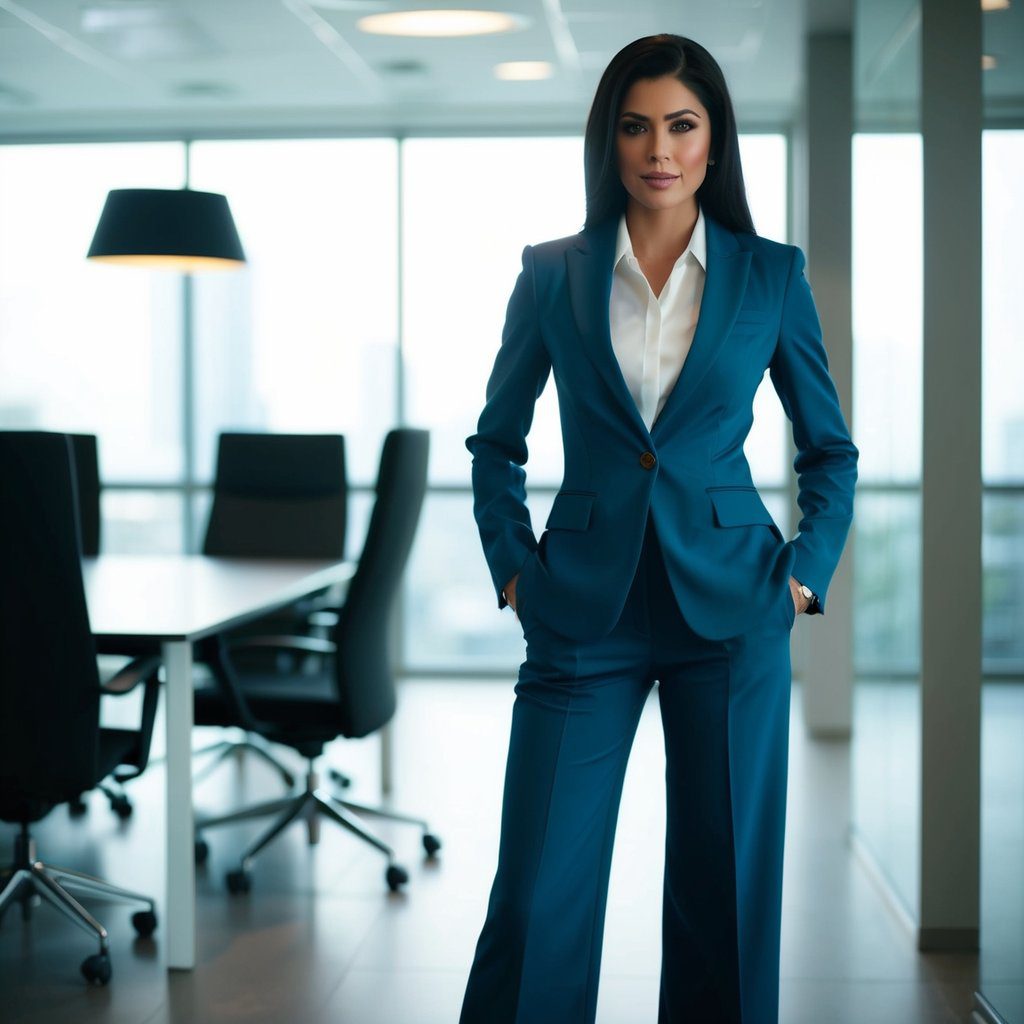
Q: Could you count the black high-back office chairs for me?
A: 4